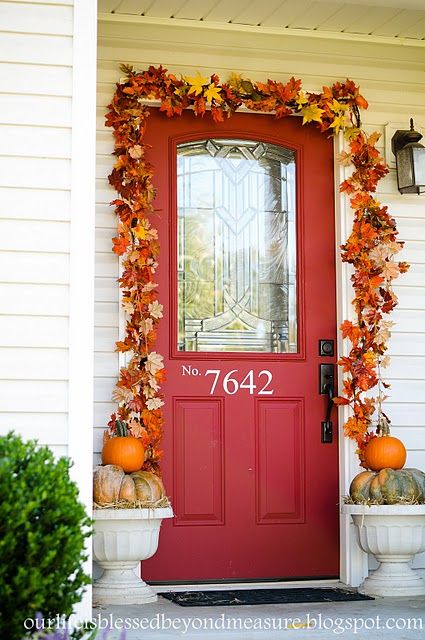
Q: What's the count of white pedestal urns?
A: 2